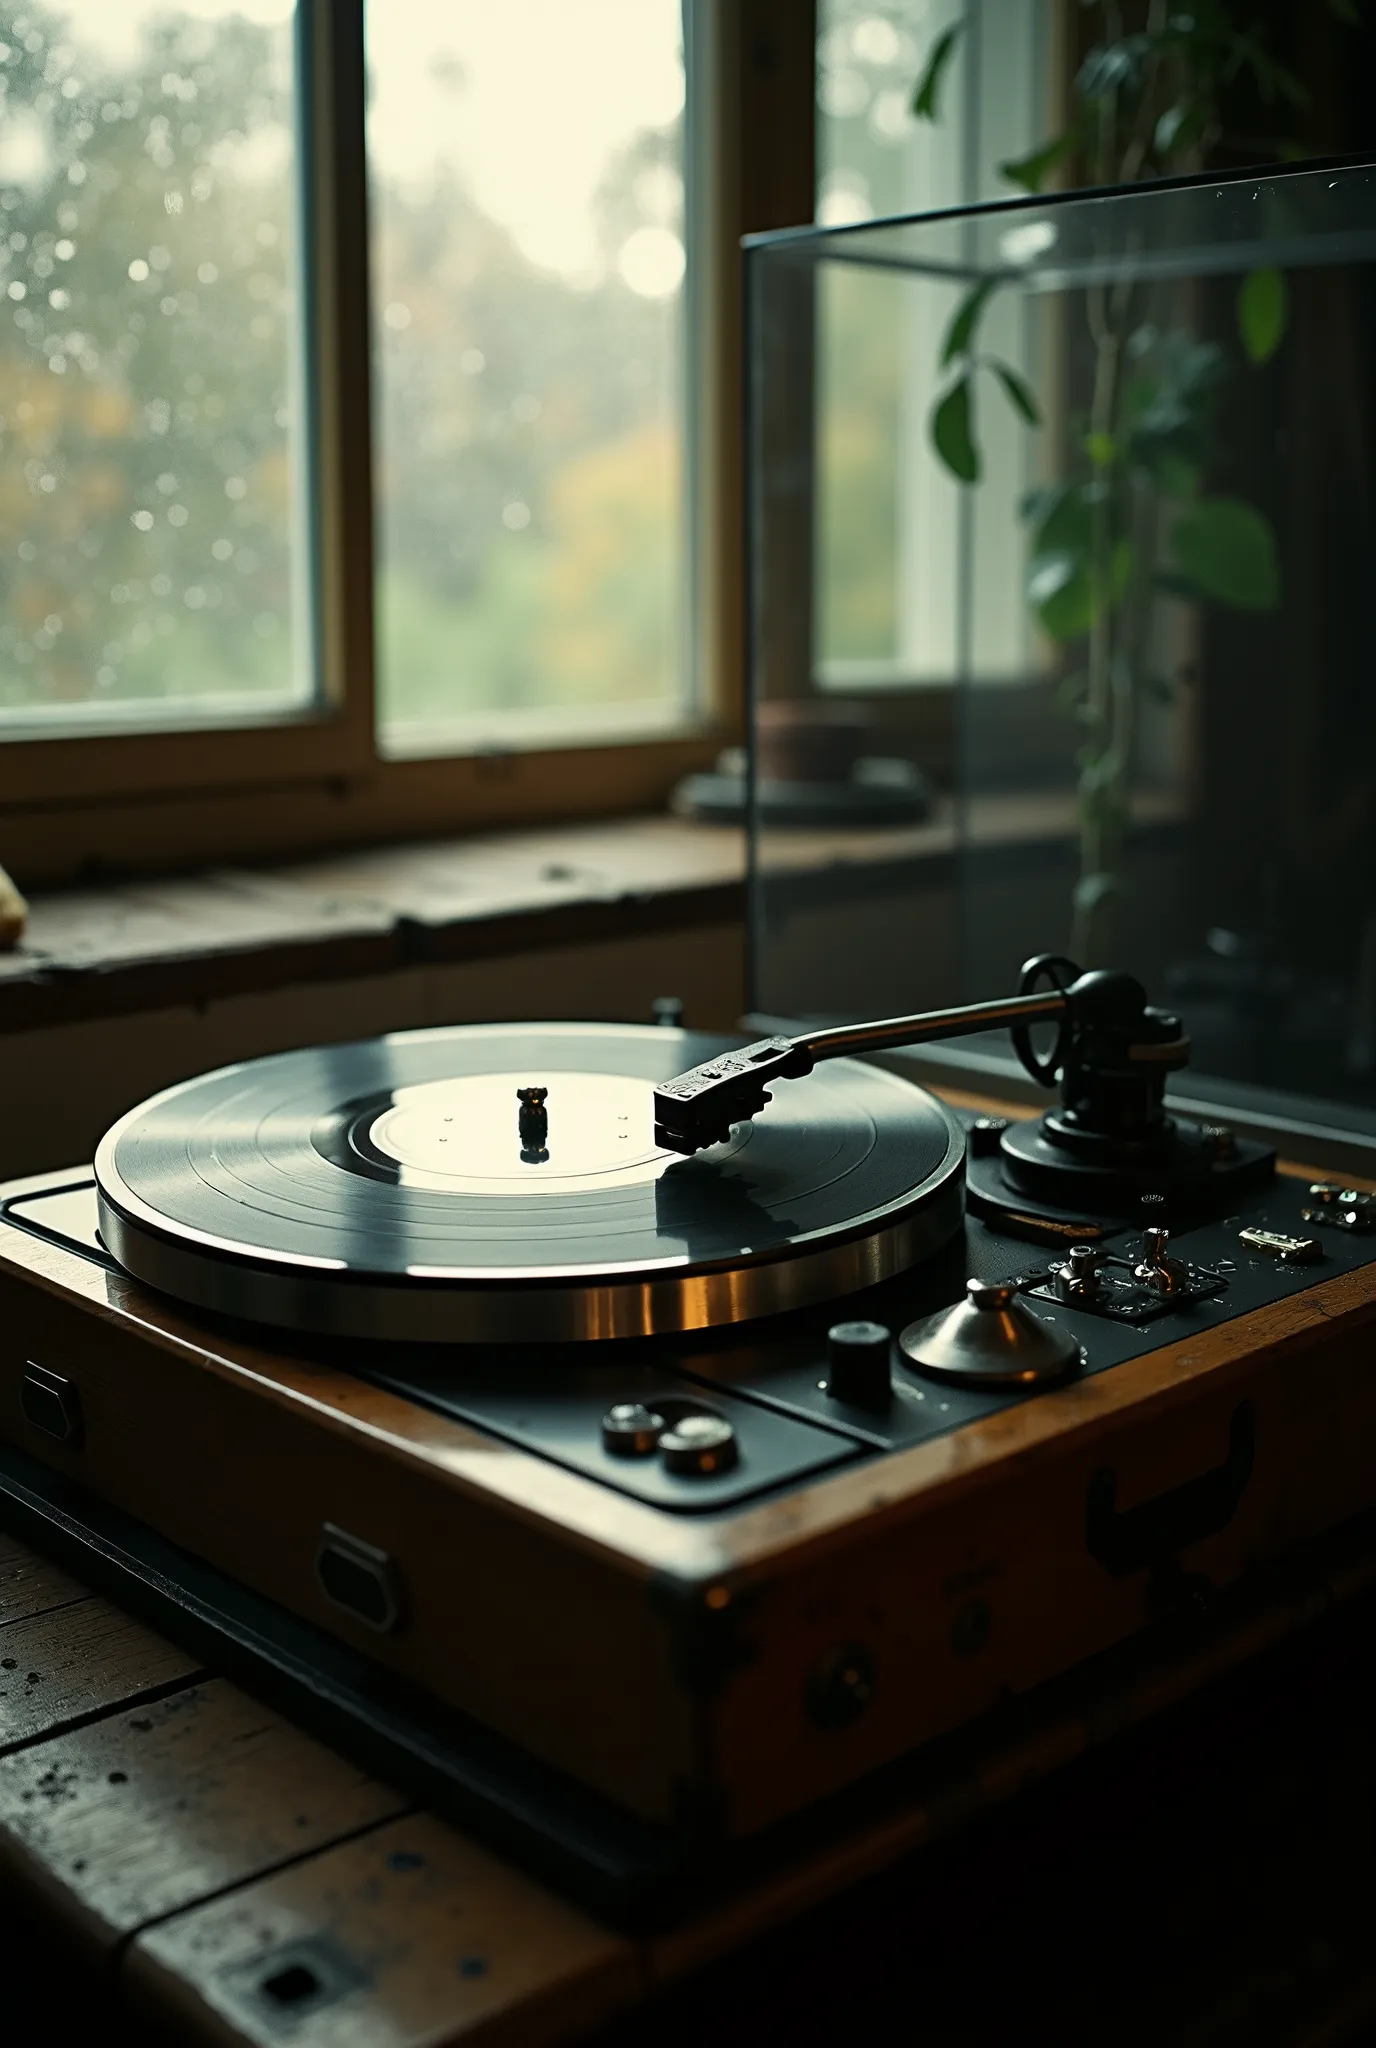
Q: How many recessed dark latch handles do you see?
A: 2